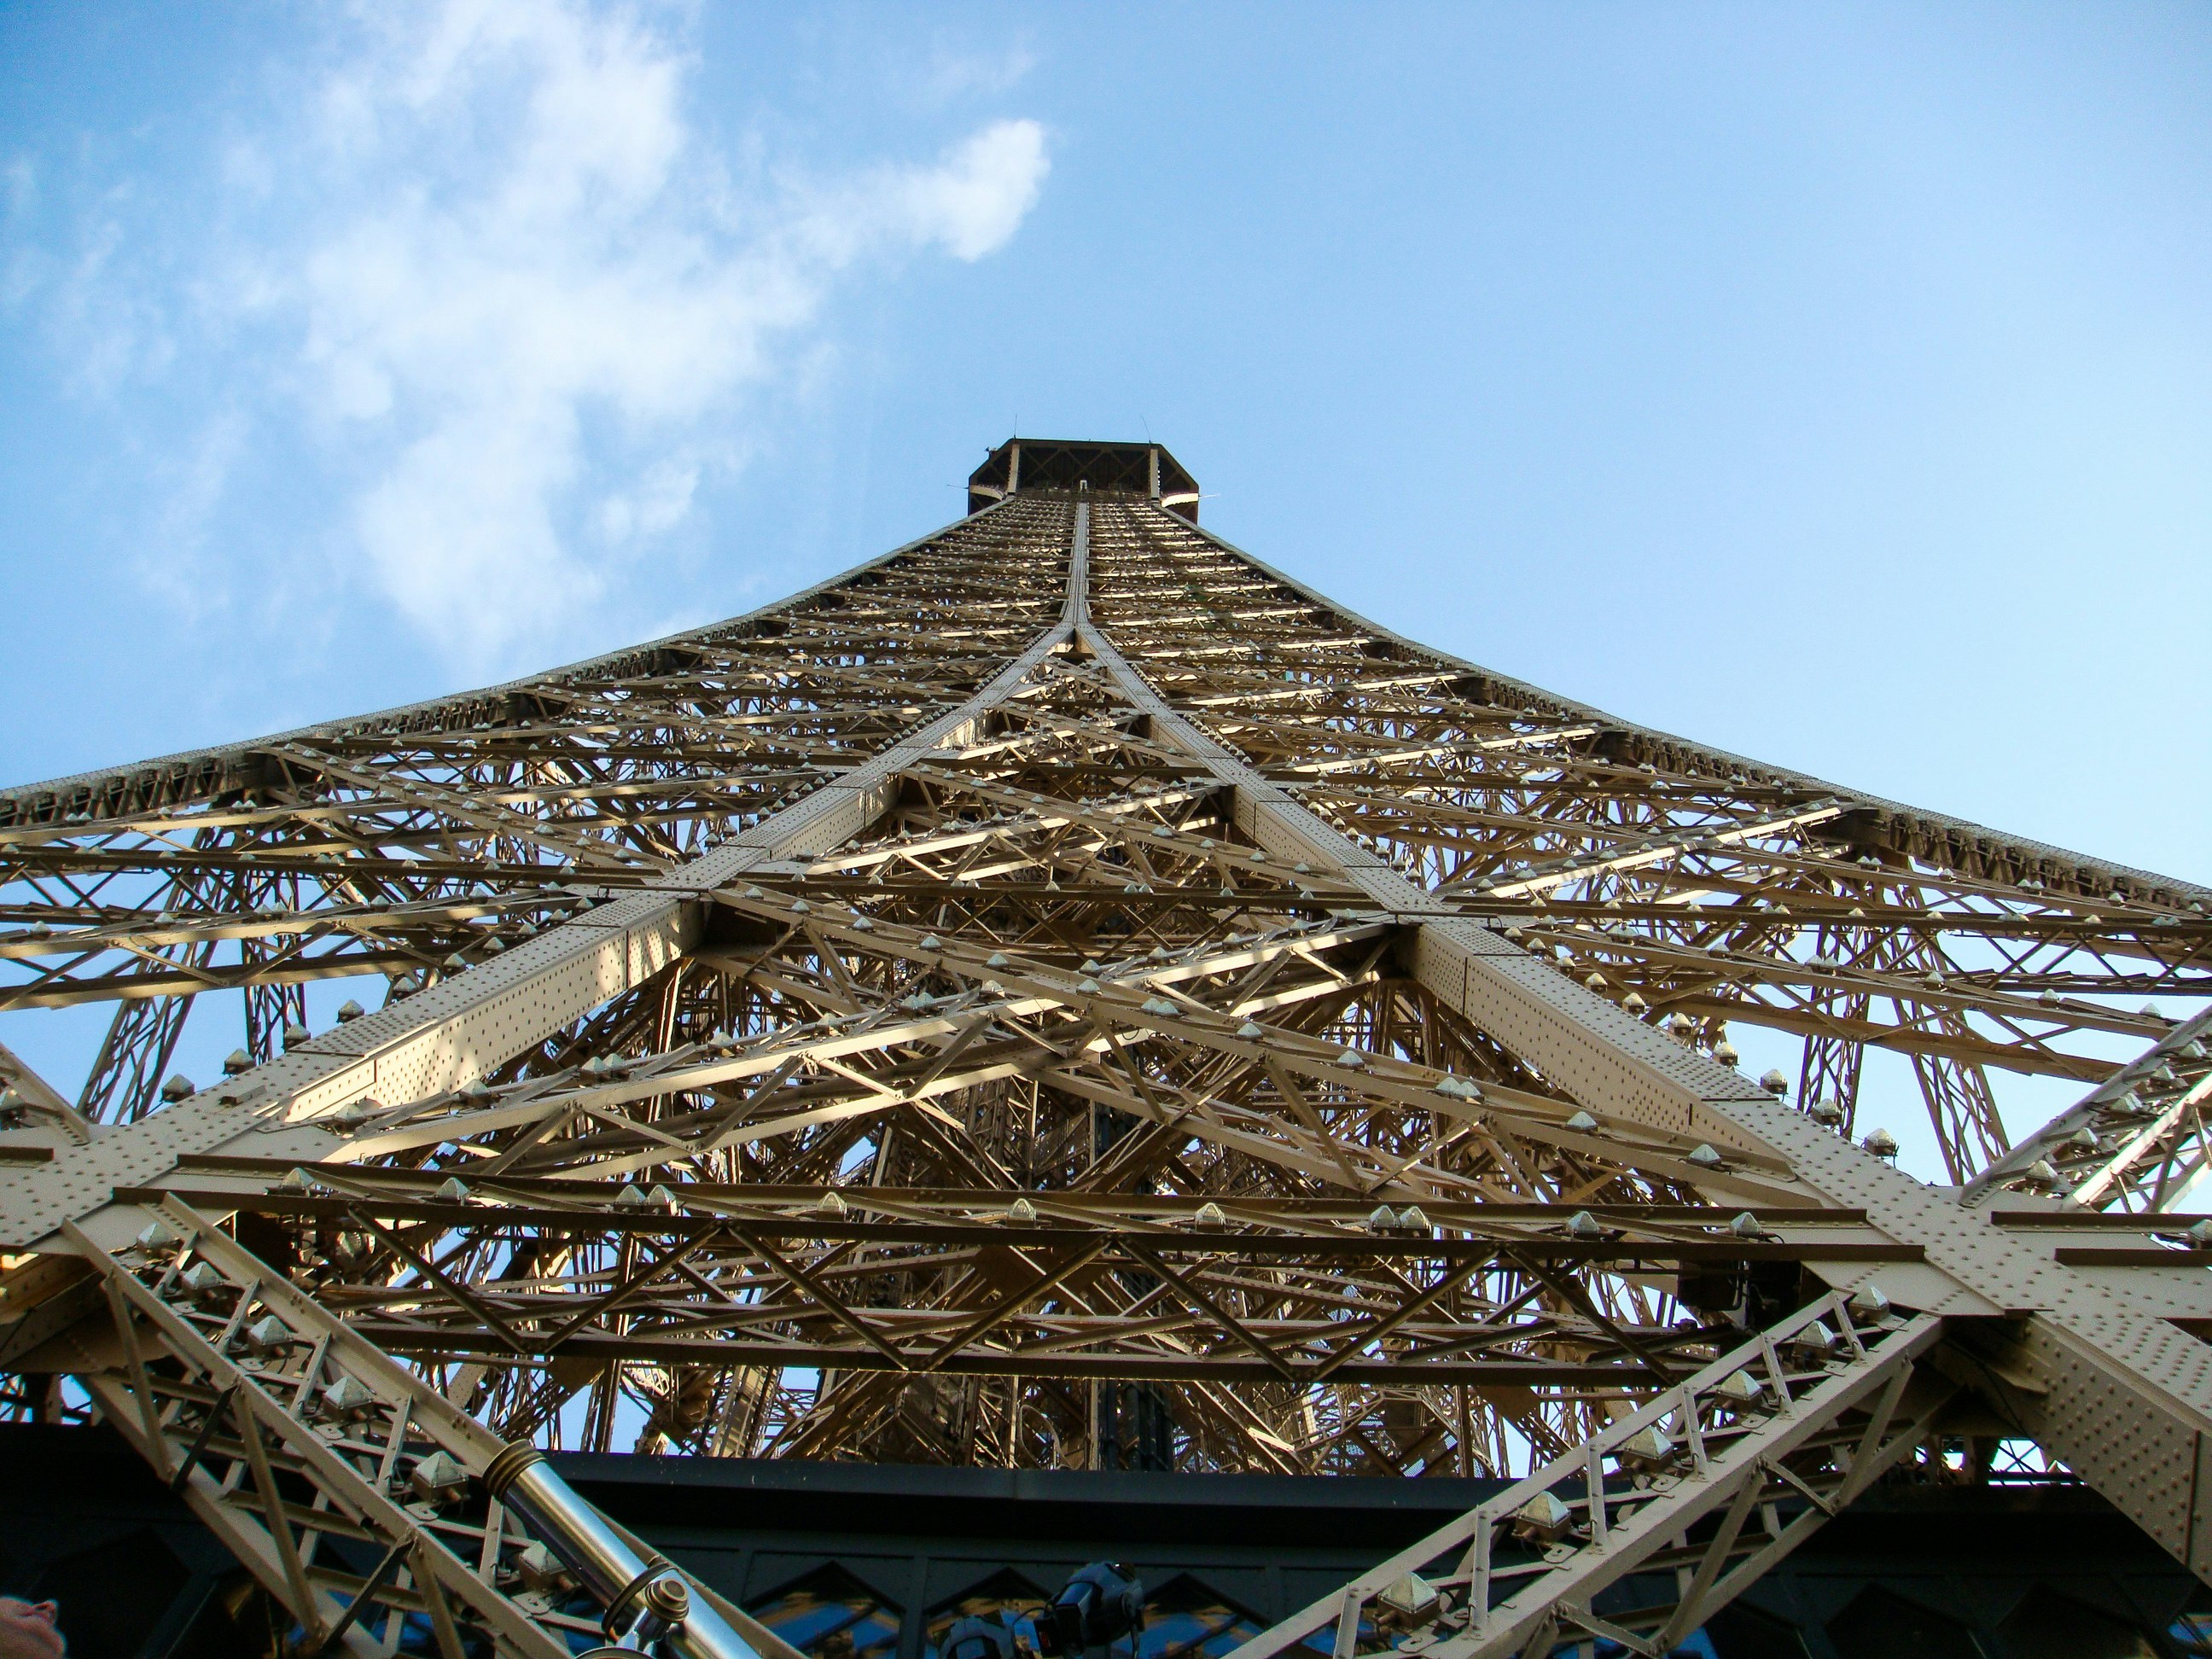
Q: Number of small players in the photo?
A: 0